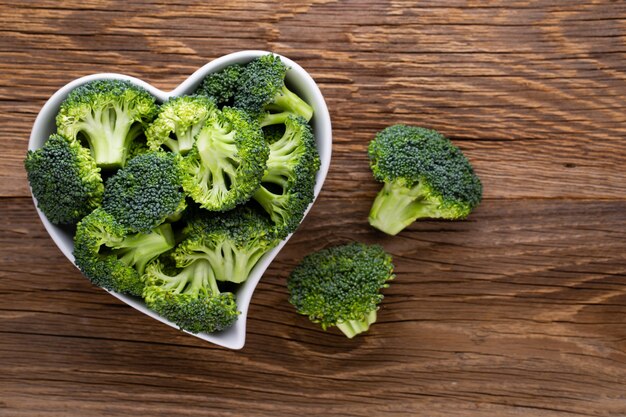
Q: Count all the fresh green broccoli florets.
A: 12